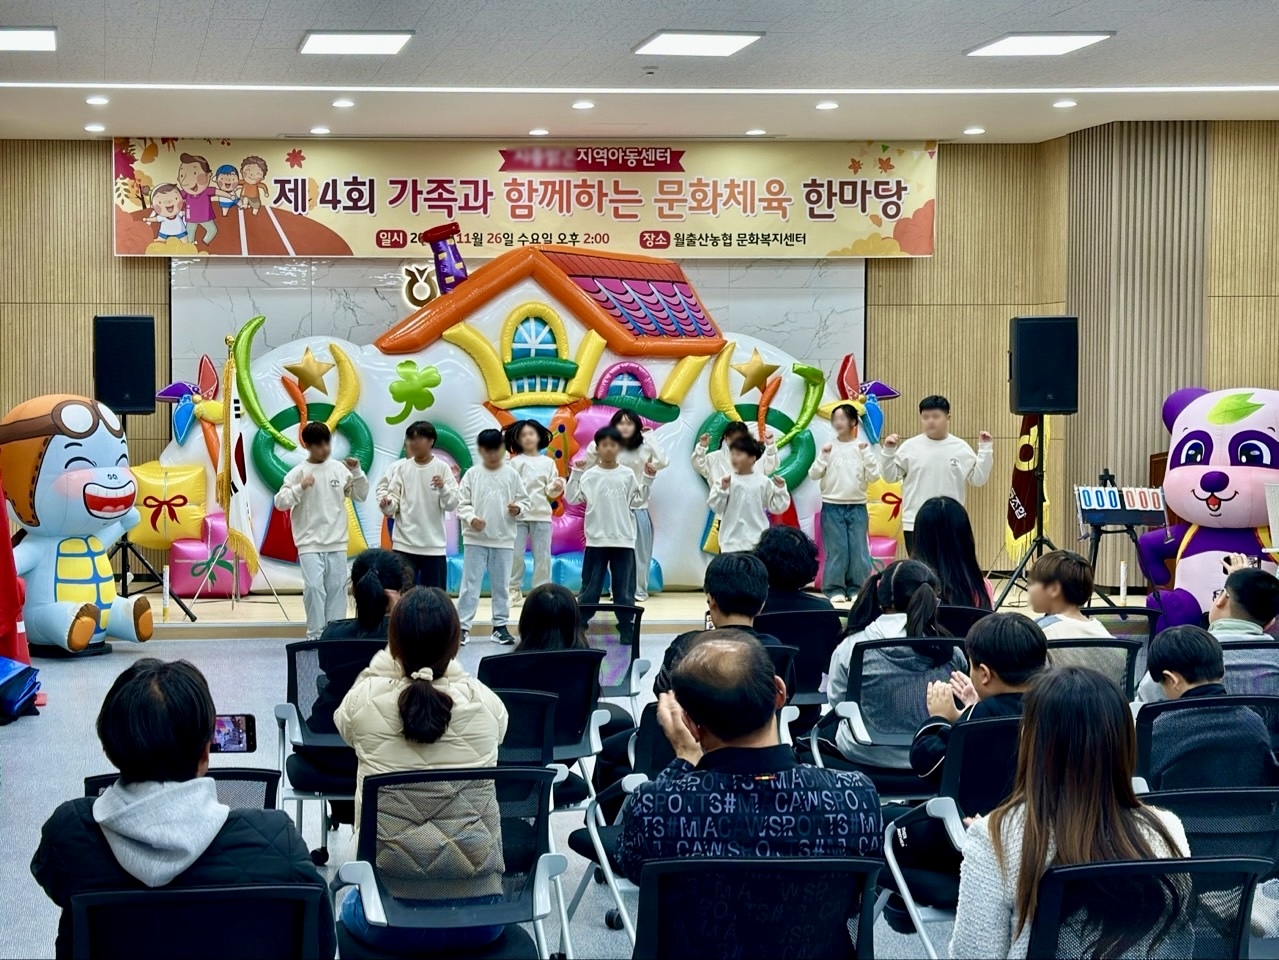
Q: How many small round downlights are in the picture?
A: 10